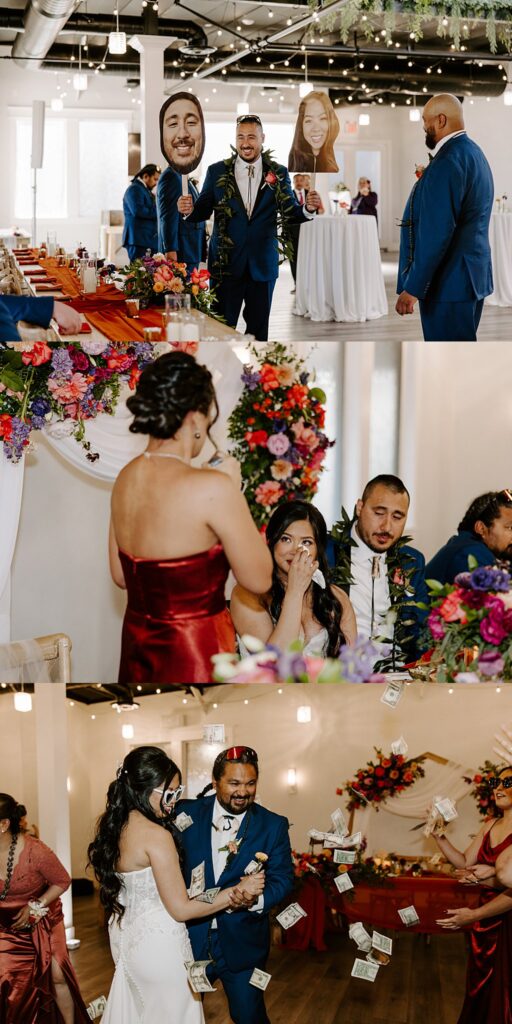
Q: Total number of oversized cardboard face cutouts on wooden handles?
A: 2